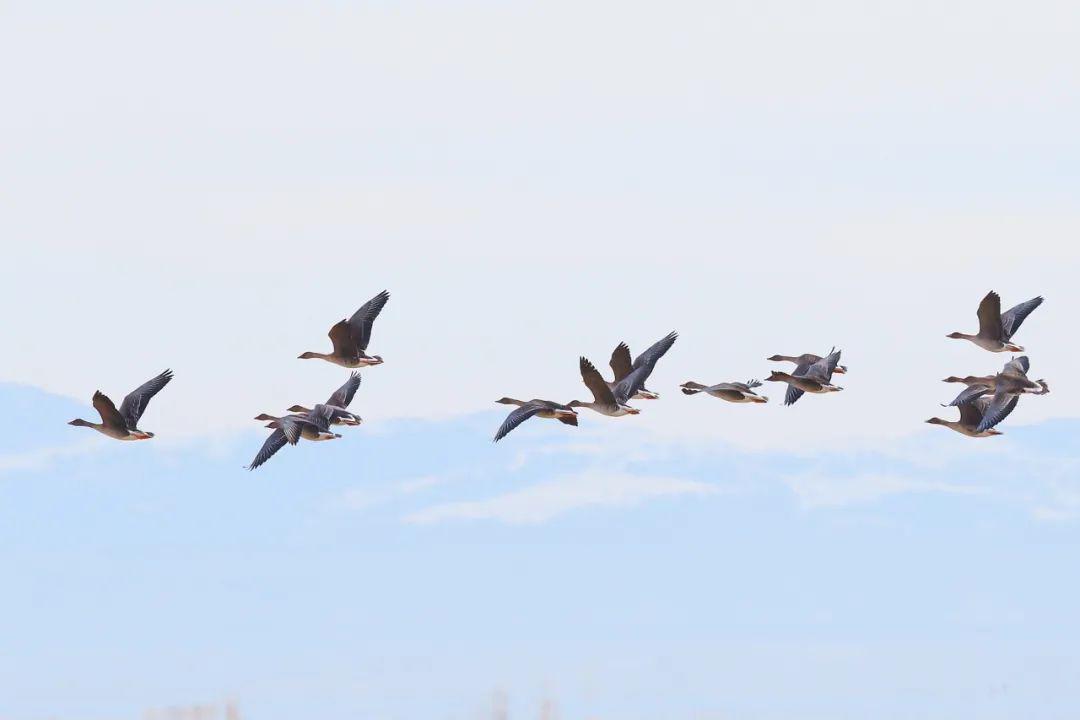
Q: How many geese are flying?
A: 15